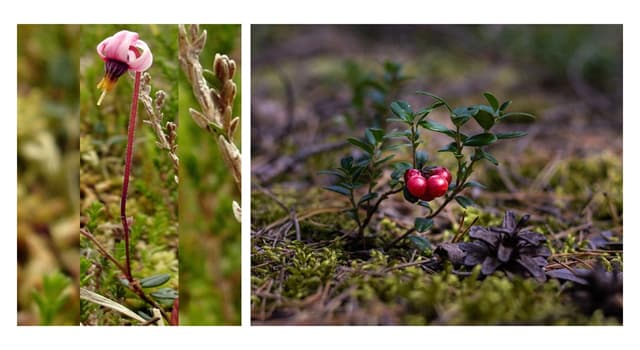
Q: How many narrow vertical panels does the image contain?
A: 3